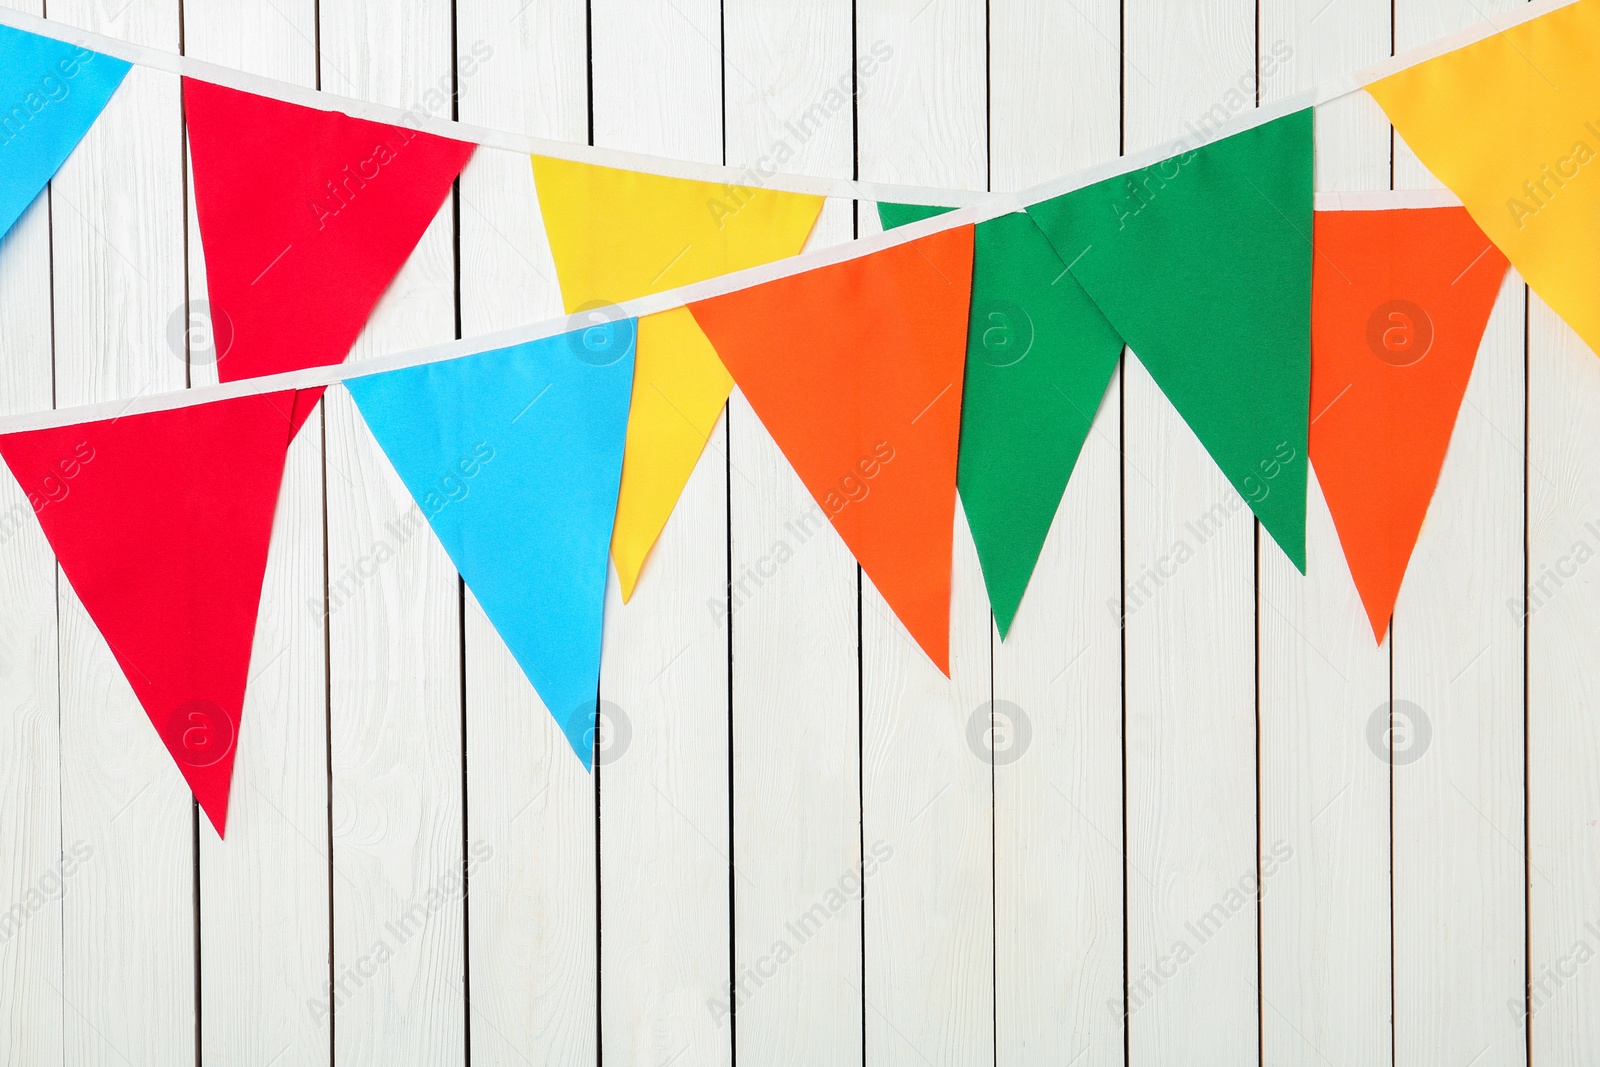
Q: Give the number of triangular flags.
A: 10